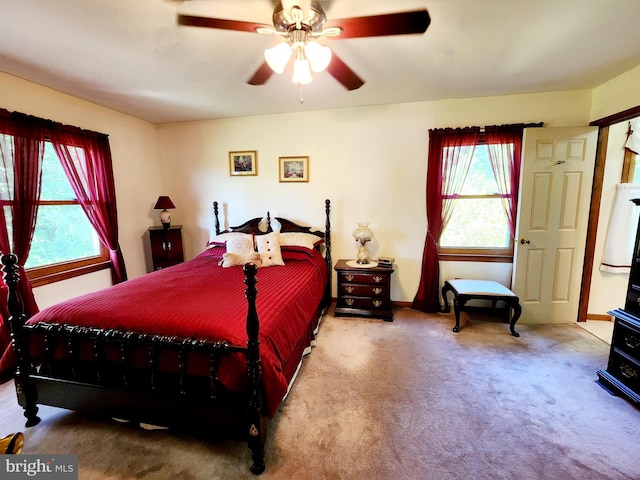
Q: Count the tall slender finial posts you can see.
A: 4